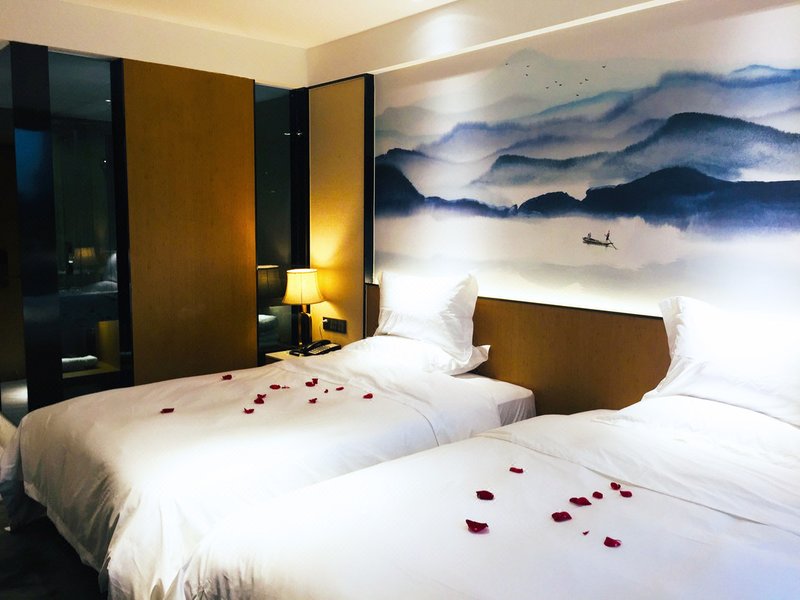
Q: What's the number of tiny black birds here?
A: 10